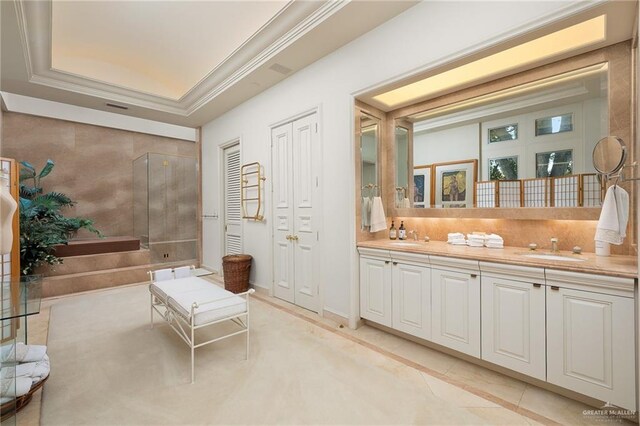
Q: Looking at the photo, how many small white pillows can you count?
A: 2